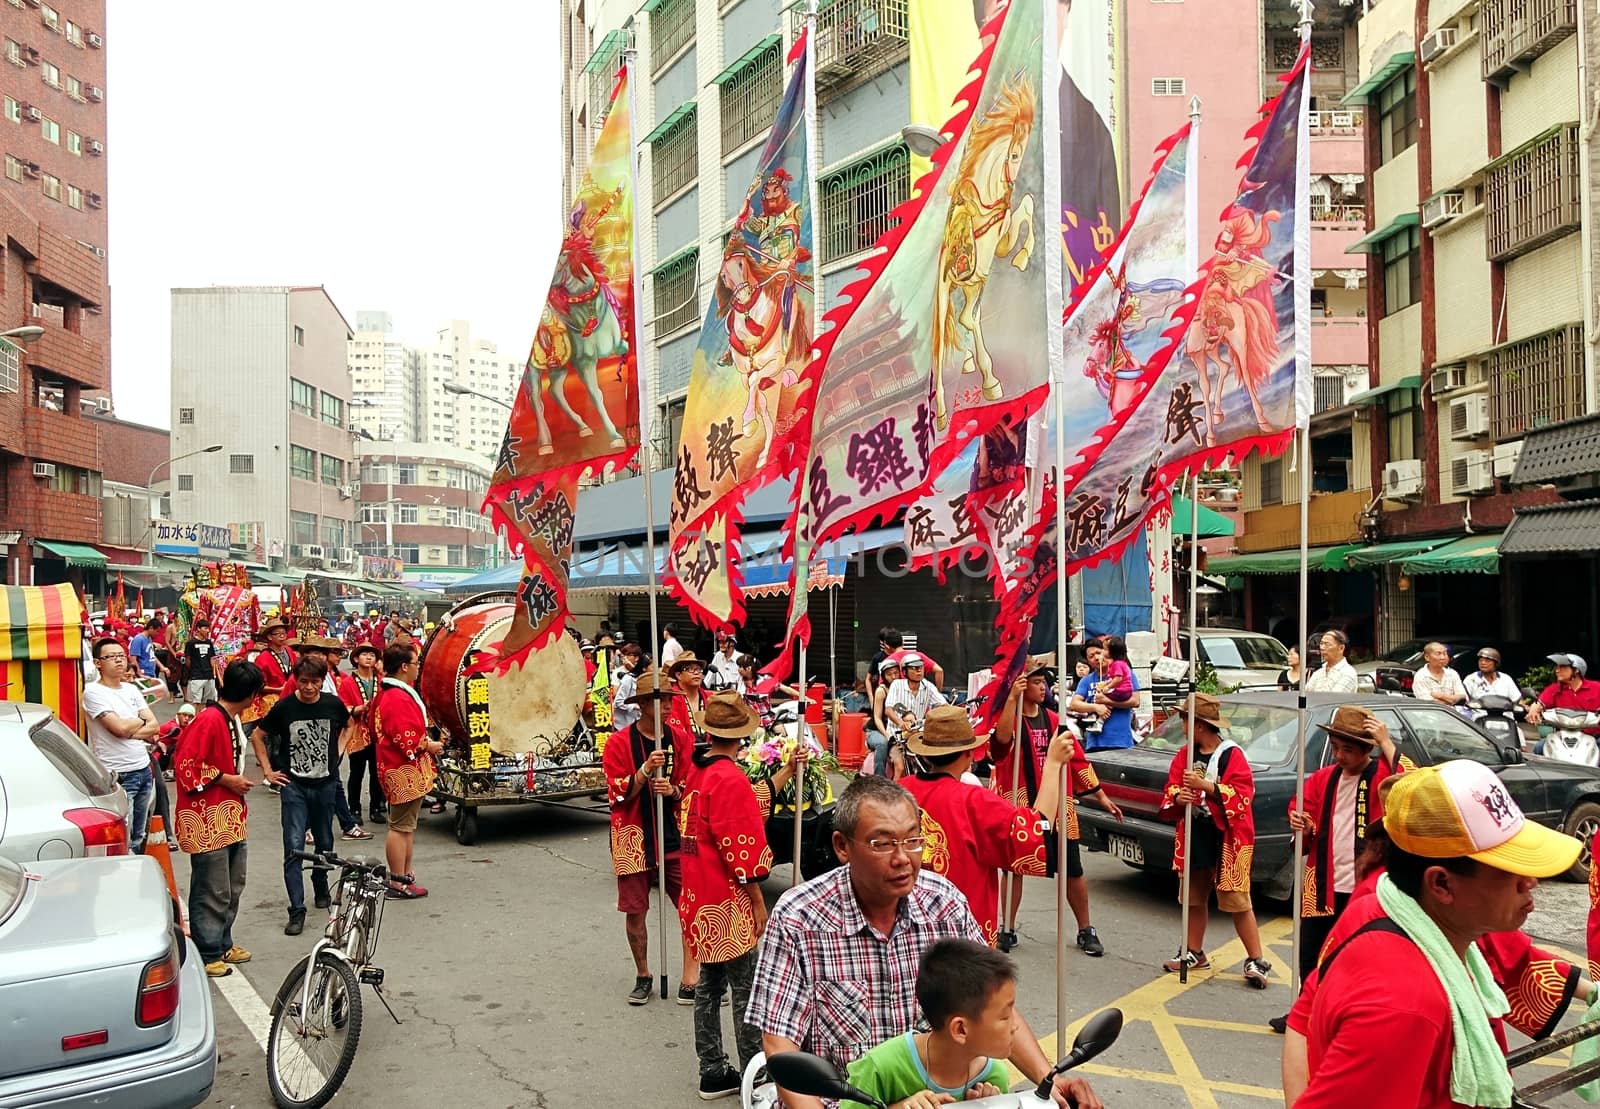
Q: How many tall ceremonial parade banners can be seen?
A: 5